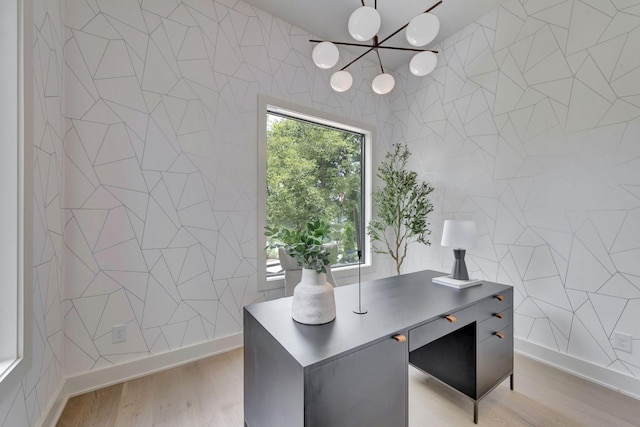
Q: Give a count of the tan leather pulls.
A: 5